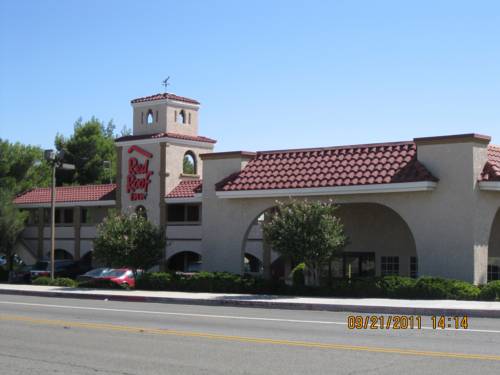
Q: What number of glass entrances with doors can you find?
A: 1